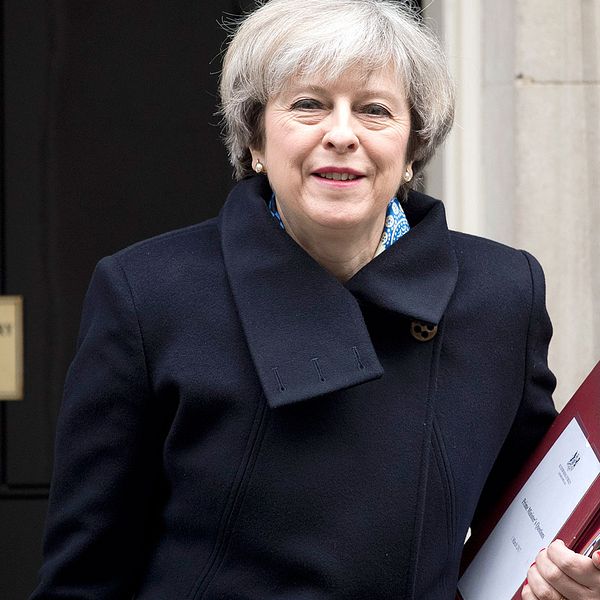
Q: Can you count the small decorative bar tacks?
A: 3